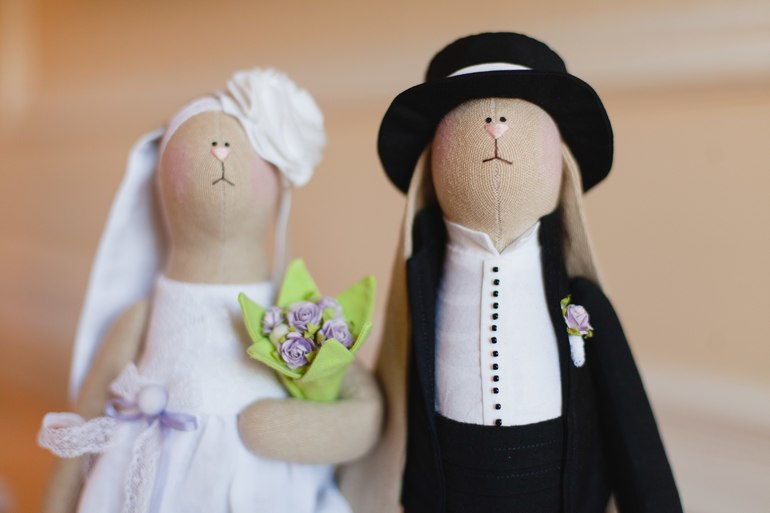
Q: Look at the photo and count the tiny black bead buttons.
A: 13